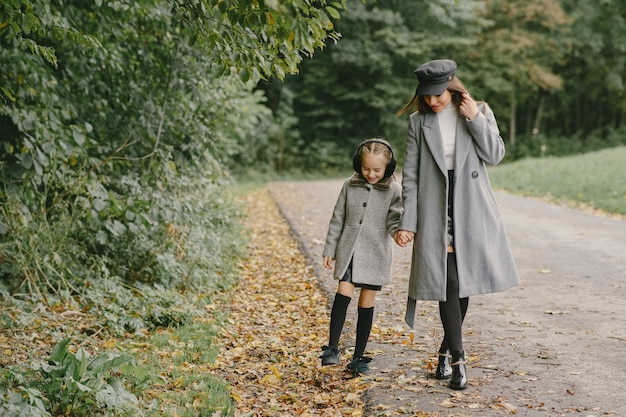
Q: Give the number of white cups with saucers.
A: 0